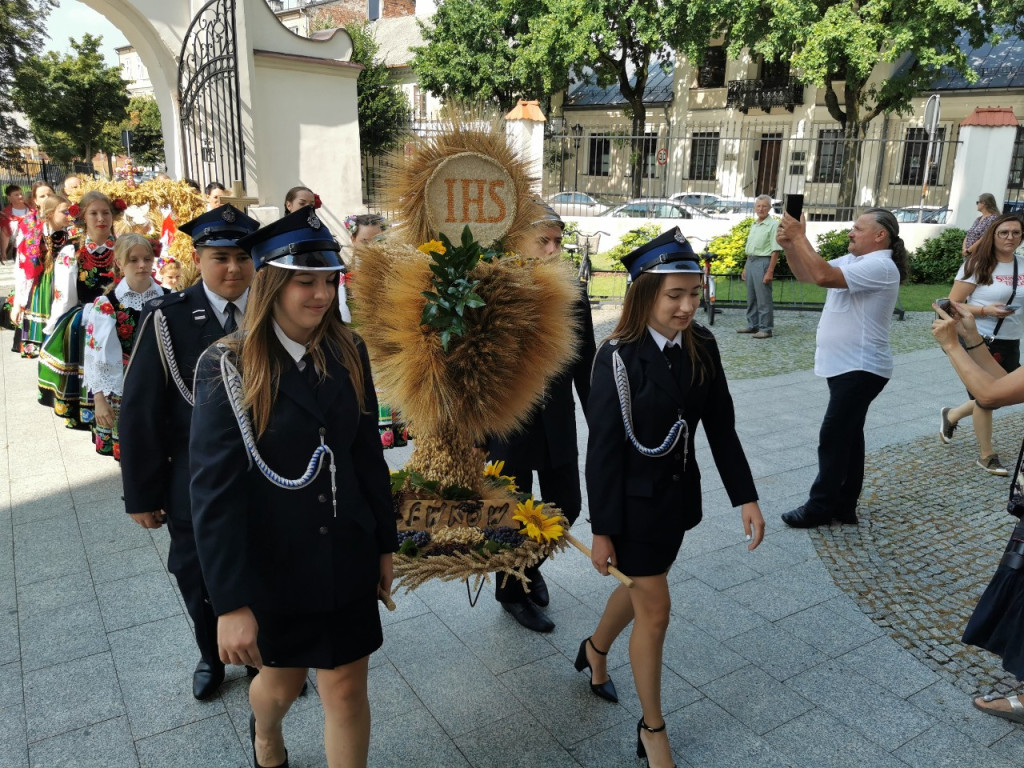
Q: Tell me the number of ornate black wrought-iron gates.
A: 1